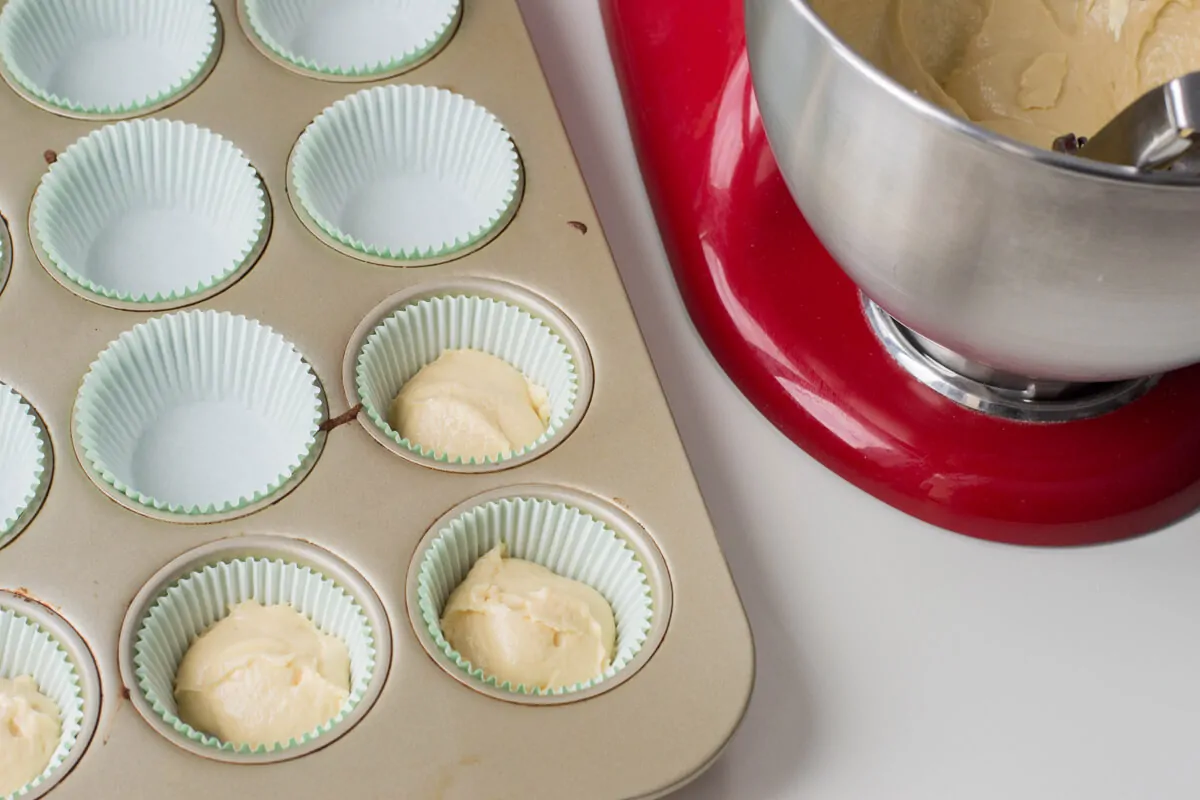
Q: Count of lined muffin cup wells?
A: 11